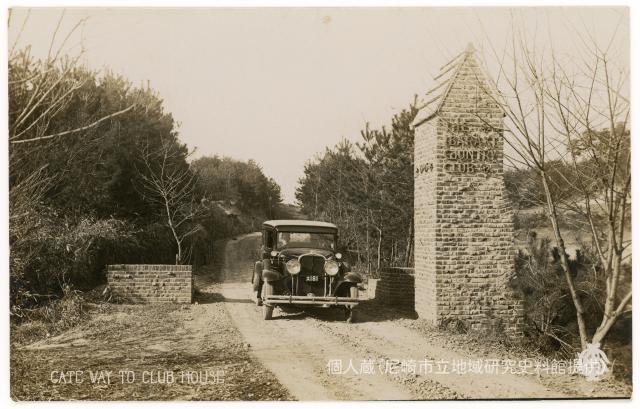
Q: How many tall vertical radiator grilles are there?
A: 1